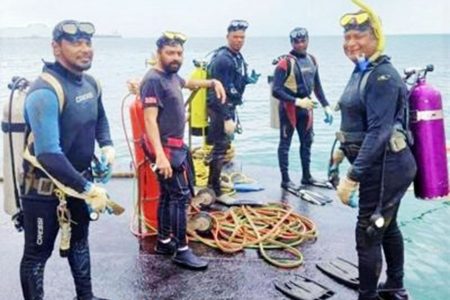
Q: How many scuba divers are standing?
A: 5